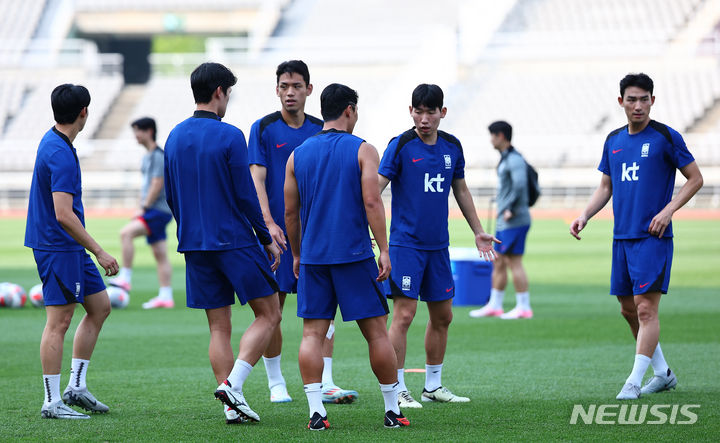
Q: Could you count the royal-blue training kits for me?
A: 6